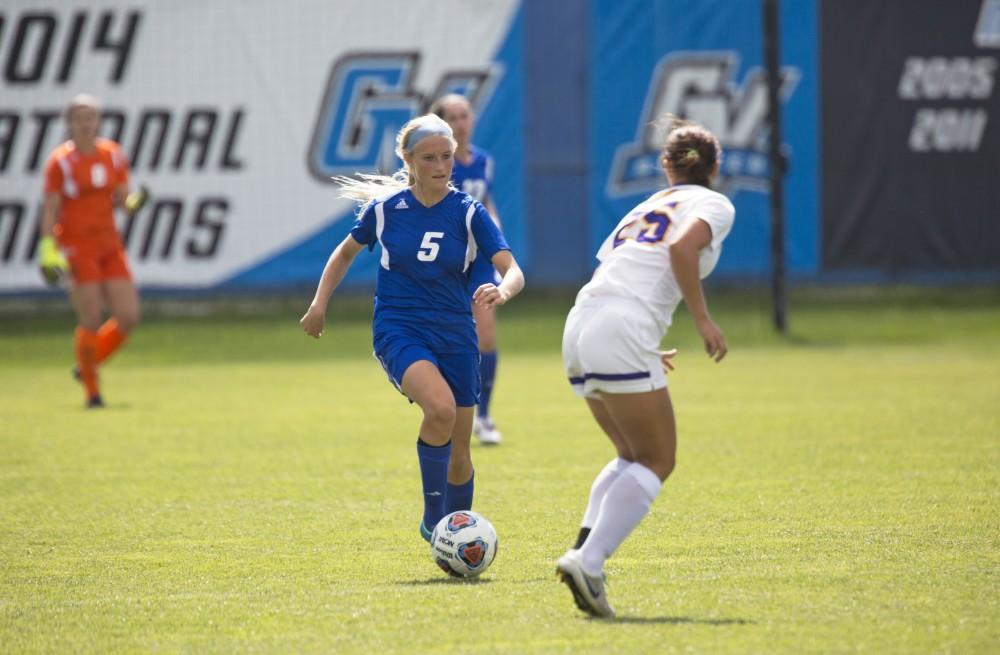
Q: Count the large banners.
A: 3